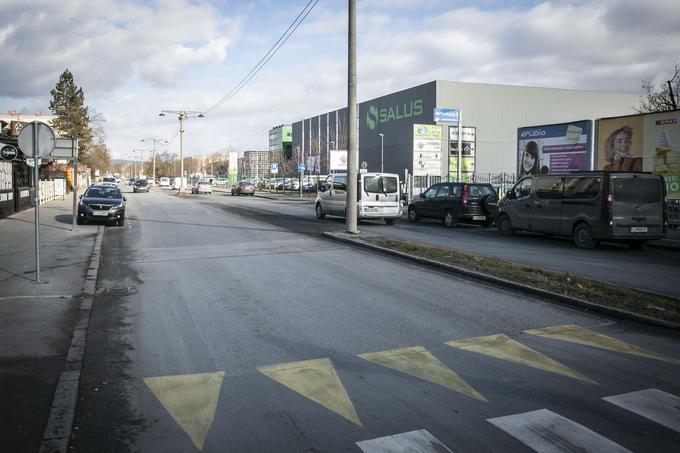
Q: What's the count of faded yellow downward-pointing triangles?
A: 5